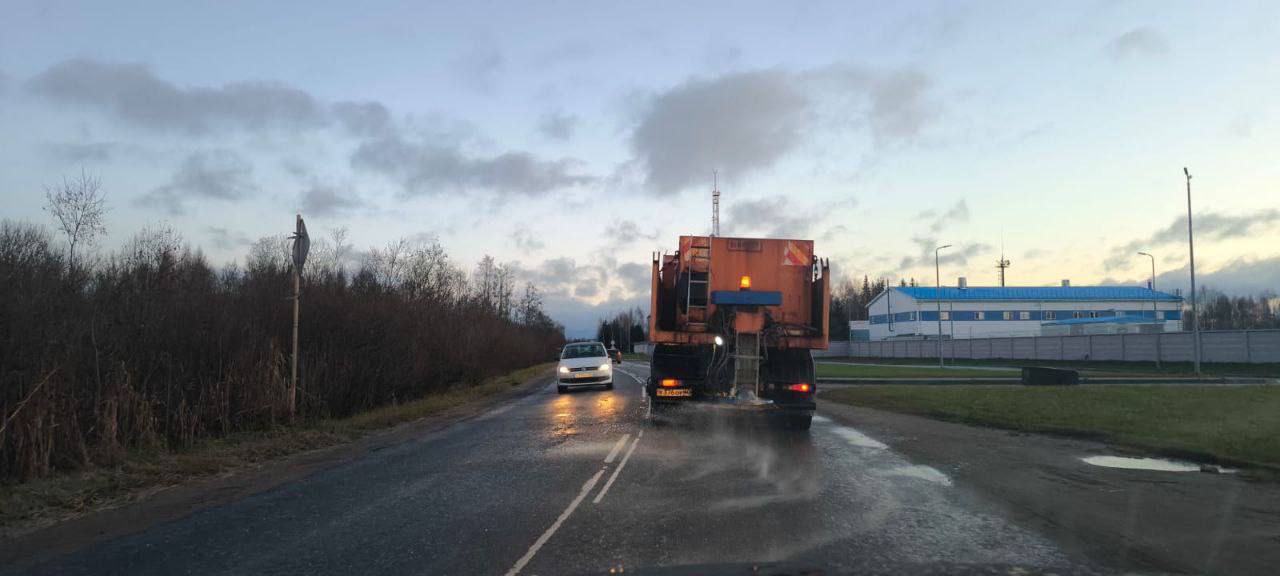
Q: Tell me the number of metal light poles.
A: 3